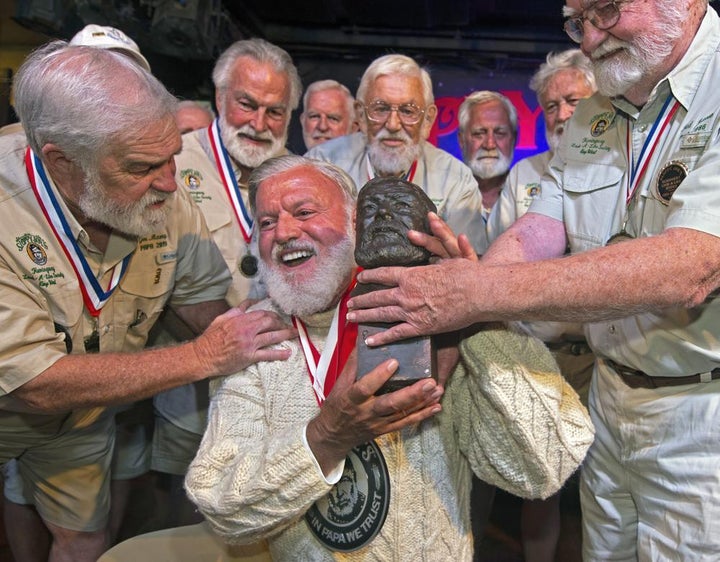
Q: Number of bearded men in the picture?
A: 8